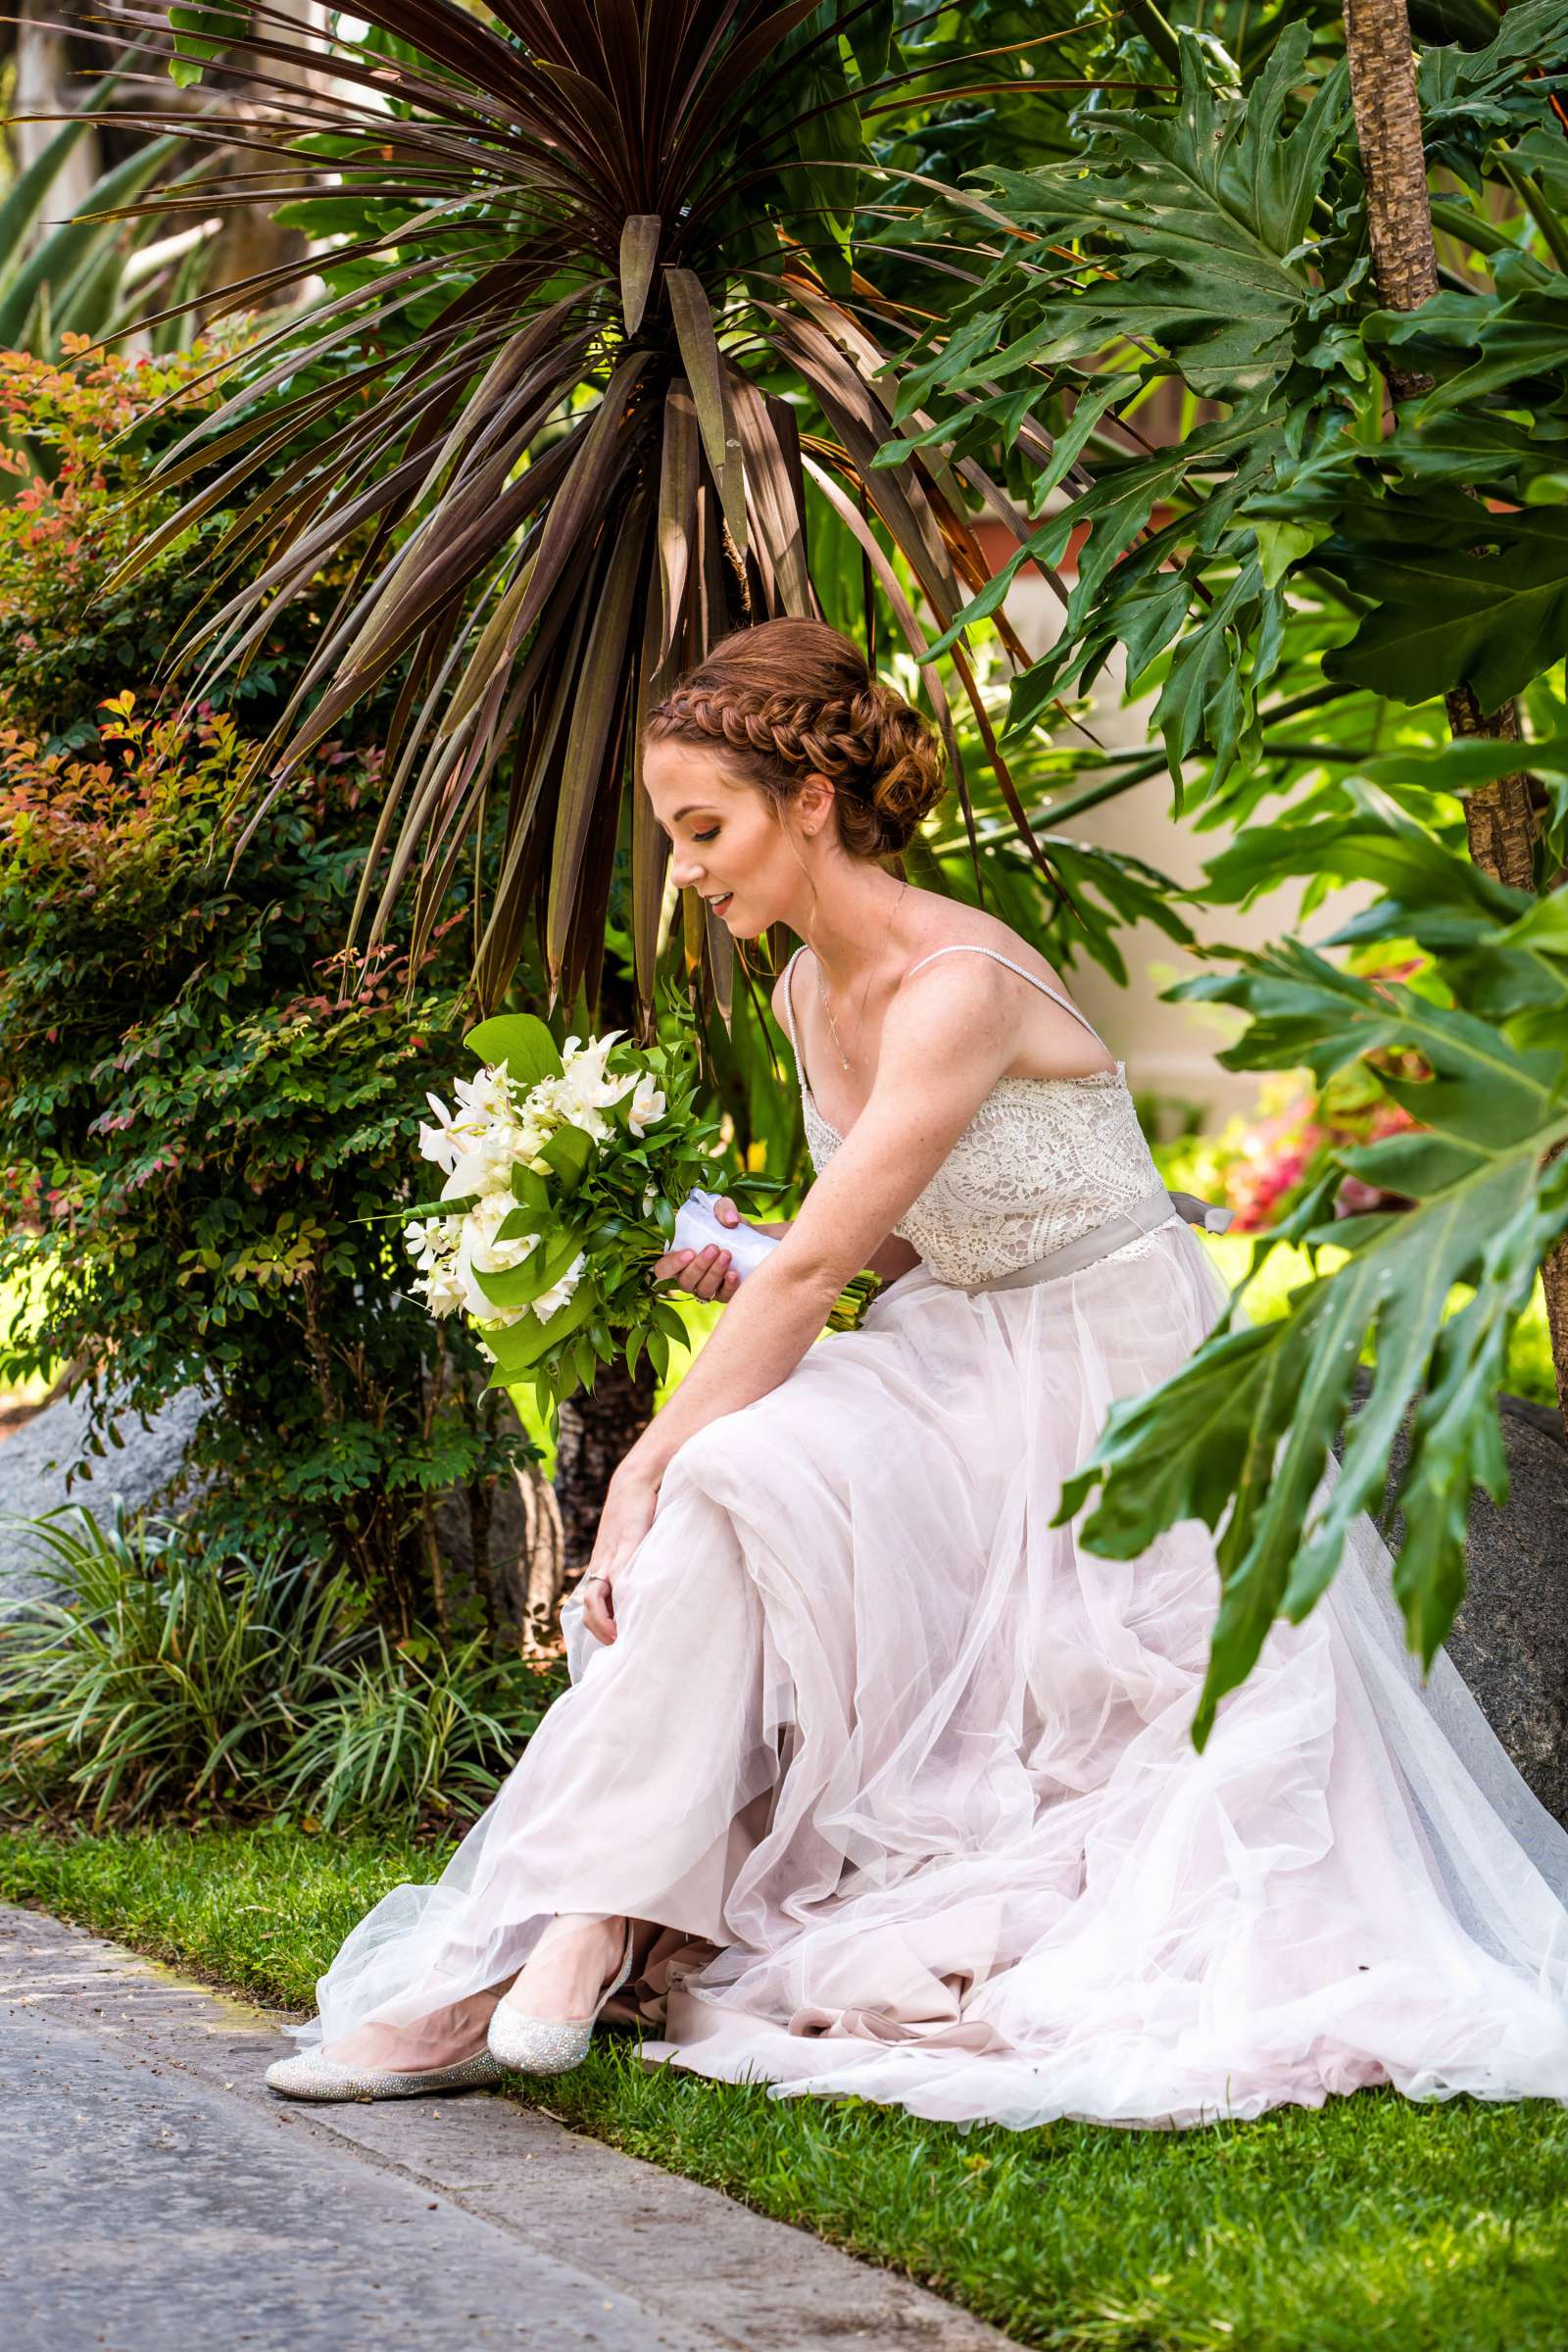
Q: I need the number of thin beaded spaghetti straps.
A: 2